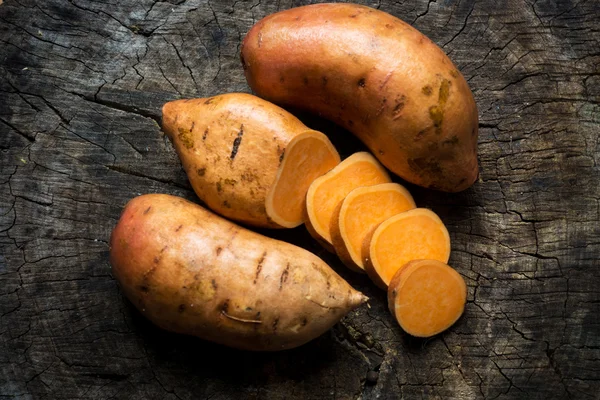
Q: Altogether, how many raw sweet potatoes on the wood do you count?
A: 3